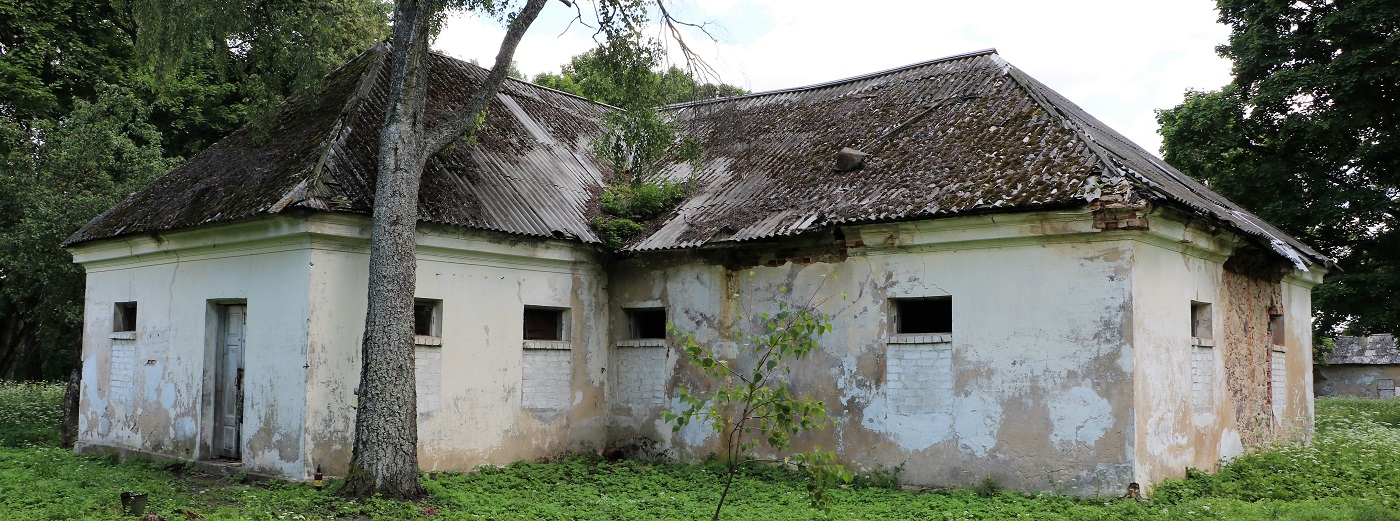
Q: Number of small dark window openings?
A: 7